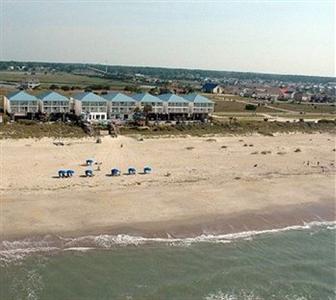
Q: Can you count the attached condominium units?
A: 7